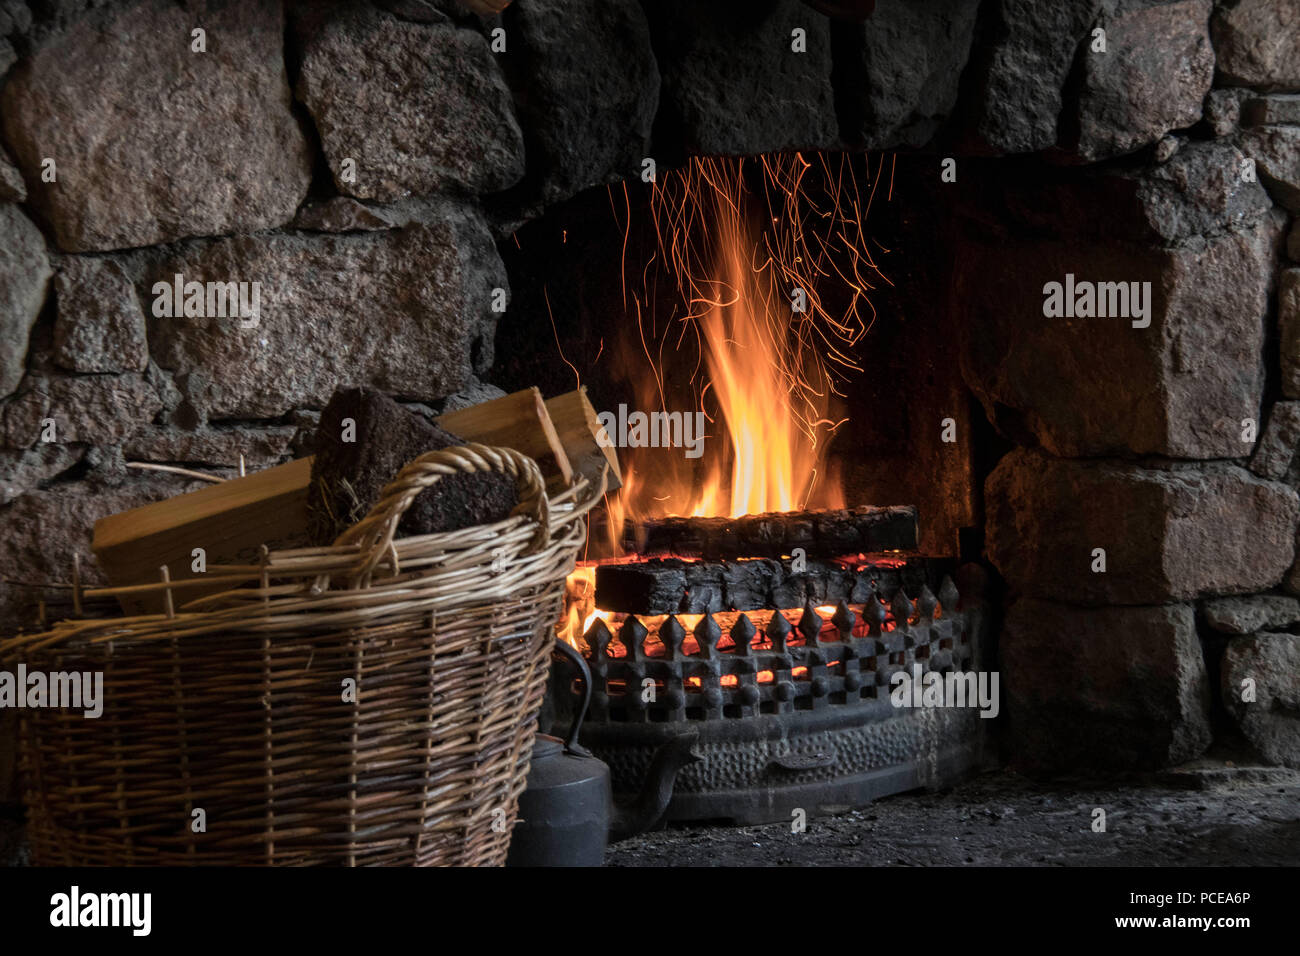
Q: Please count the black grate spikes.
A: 12